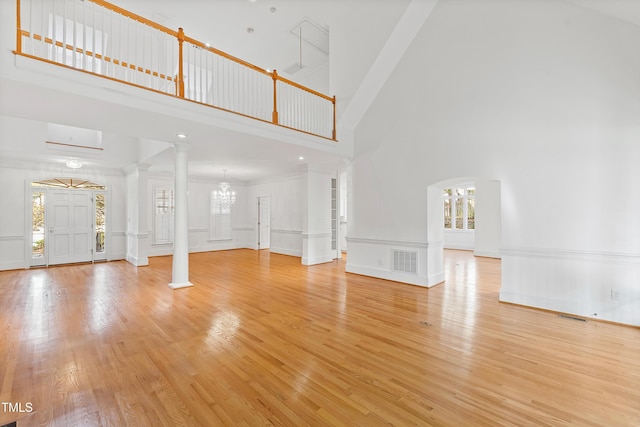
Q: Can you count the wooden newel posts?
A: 4